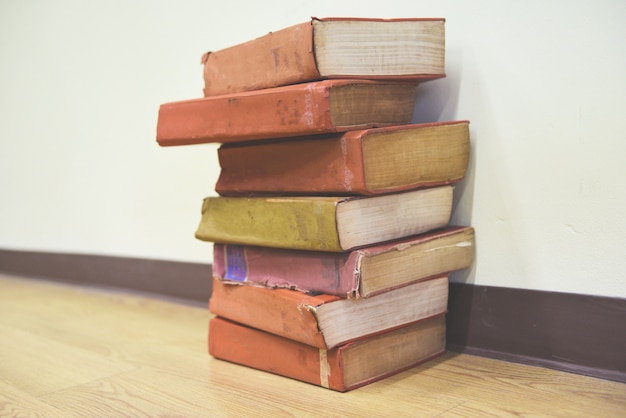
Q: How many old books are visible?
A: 7